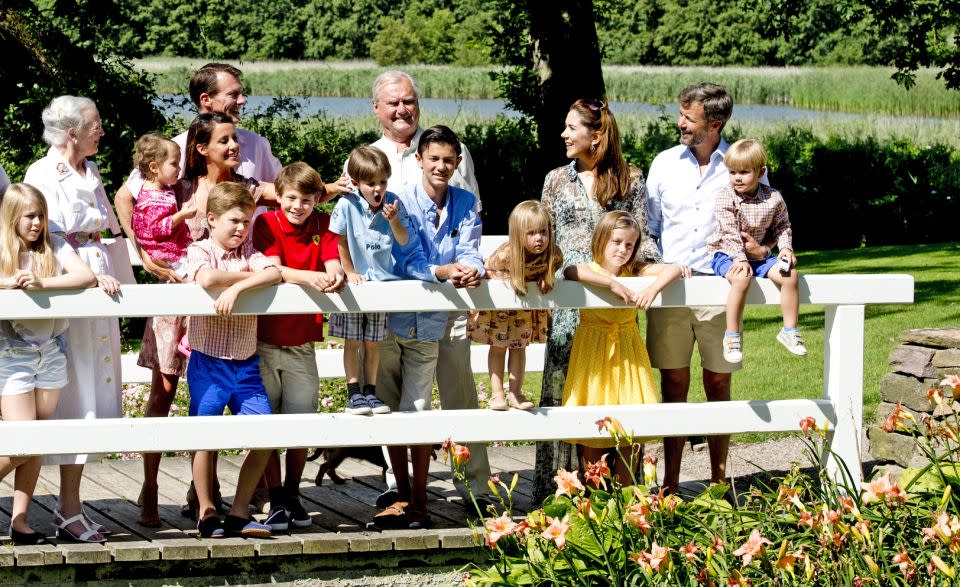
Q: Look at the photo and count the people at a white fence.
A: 15